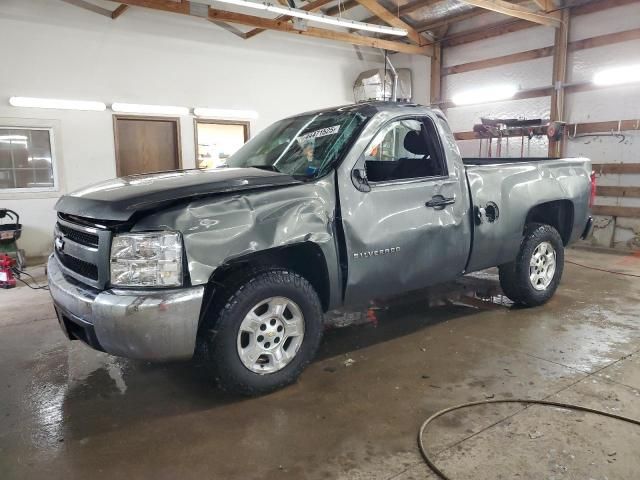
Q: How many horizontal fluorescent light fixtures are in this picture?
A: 6